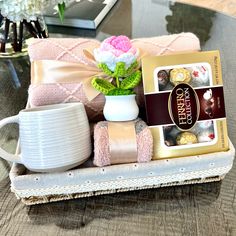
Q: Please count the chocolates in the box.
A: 6